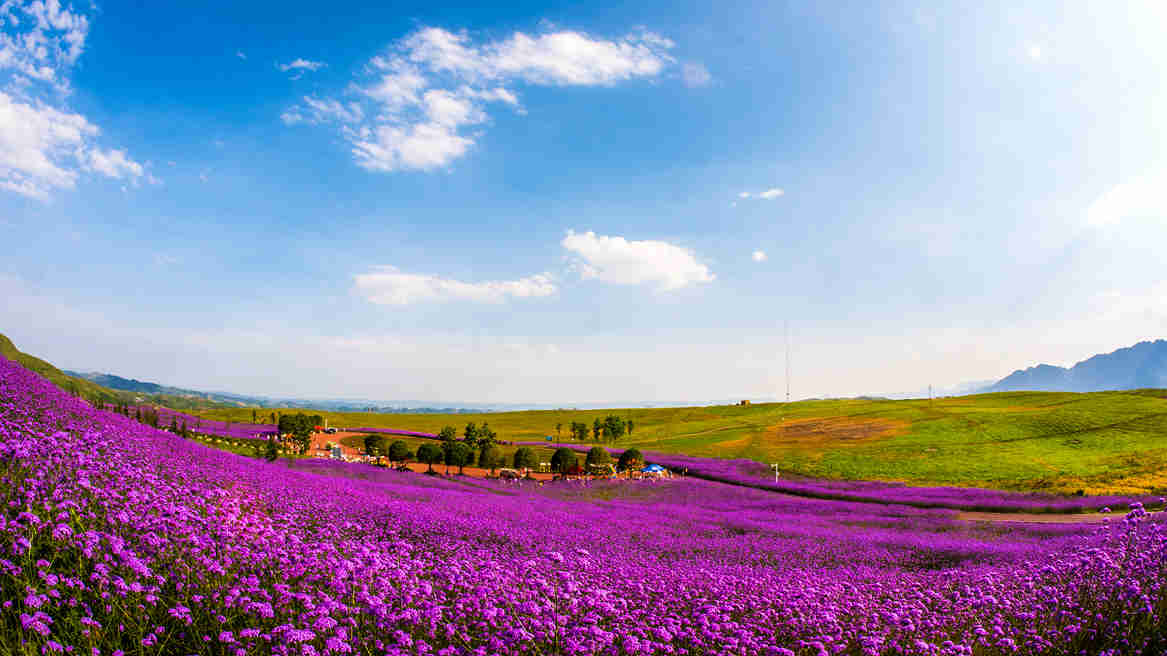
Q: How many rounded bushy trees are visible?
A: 9